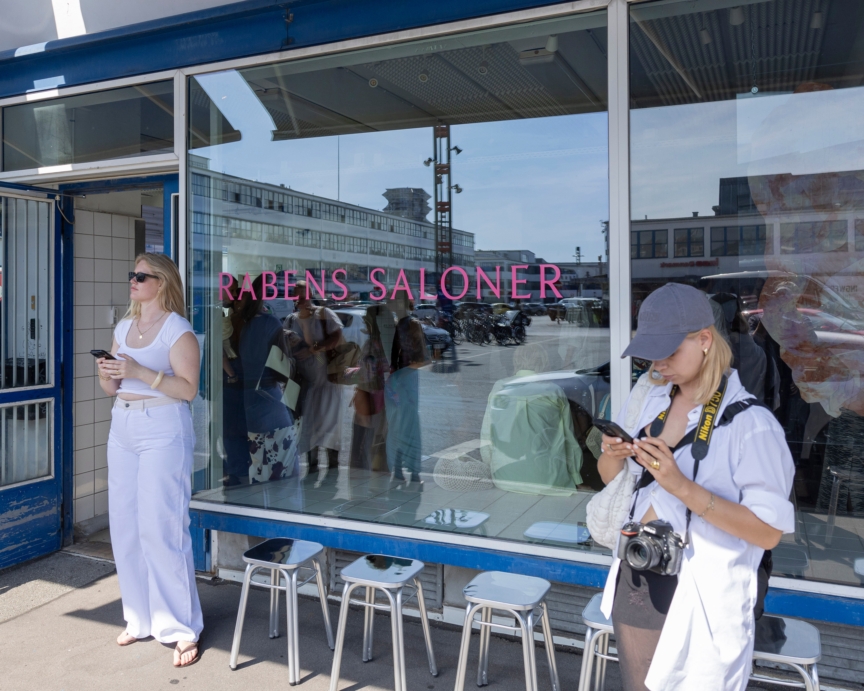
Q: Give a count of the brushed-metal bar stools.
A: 5